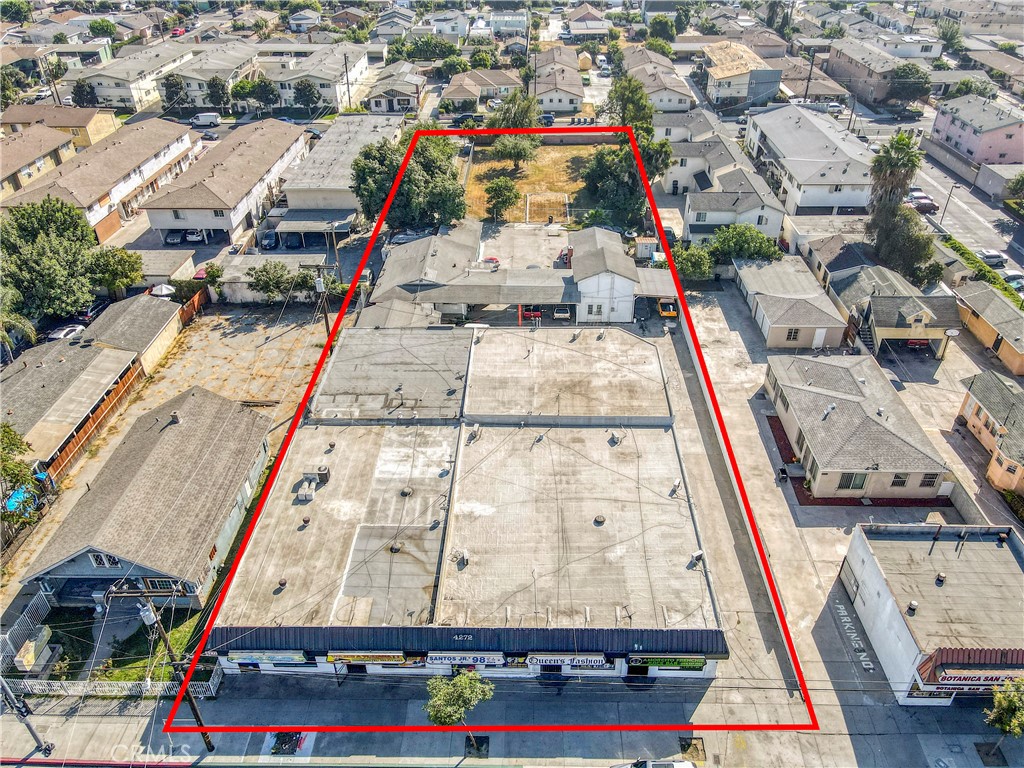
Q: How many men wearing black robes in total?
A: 0